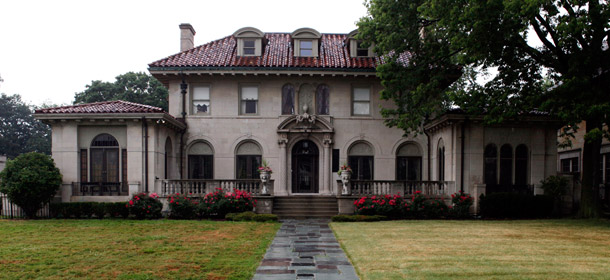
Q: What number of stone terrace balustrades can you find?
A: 2